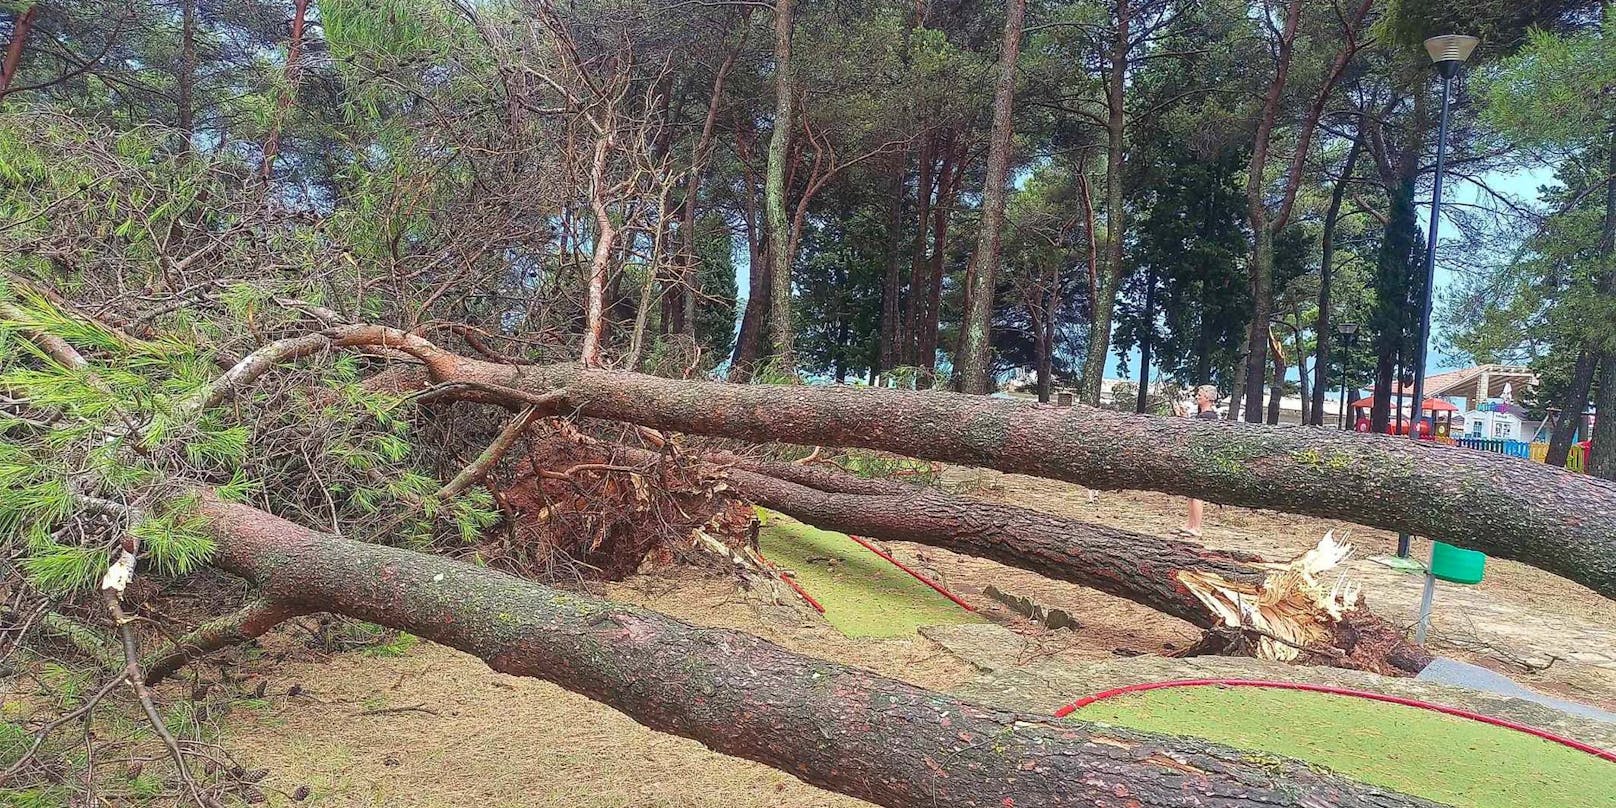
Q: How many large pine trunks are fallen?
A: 3